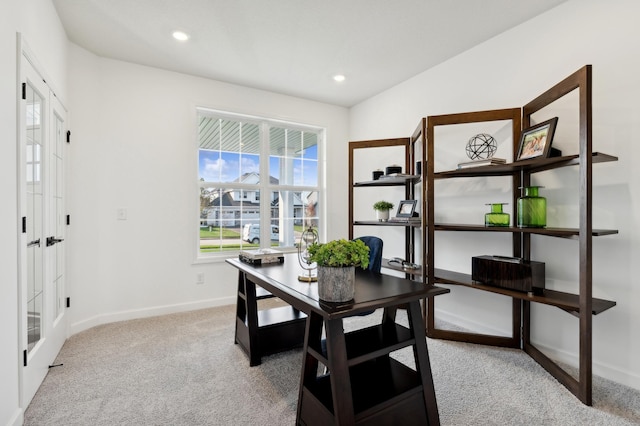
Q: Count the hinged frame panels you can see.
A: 4